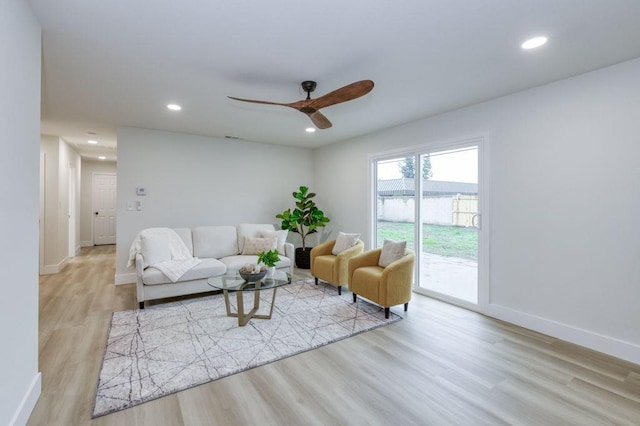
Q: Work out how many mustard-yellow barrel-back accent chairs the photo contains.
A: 2